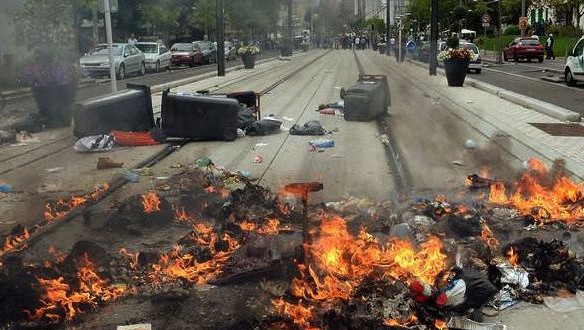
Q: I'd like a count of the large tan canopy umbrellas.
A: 0